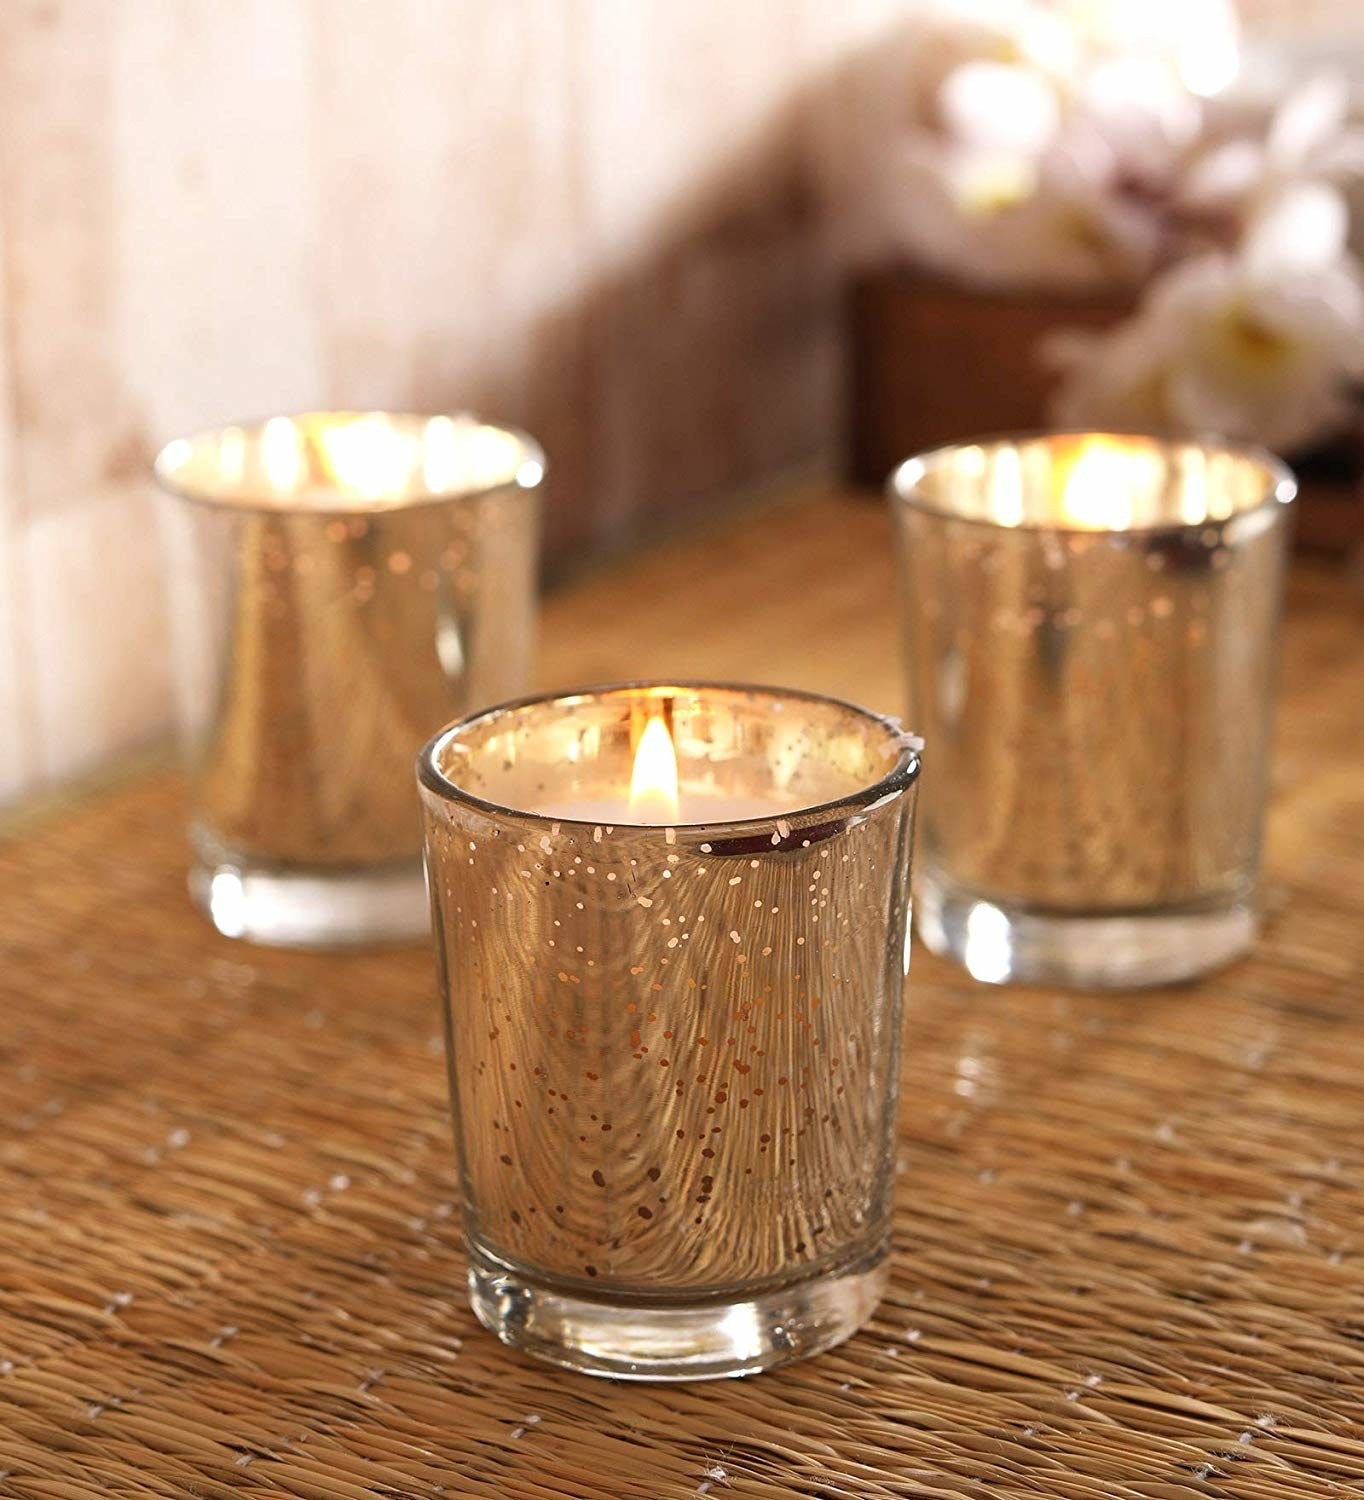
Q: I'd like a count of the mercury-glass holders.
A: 3